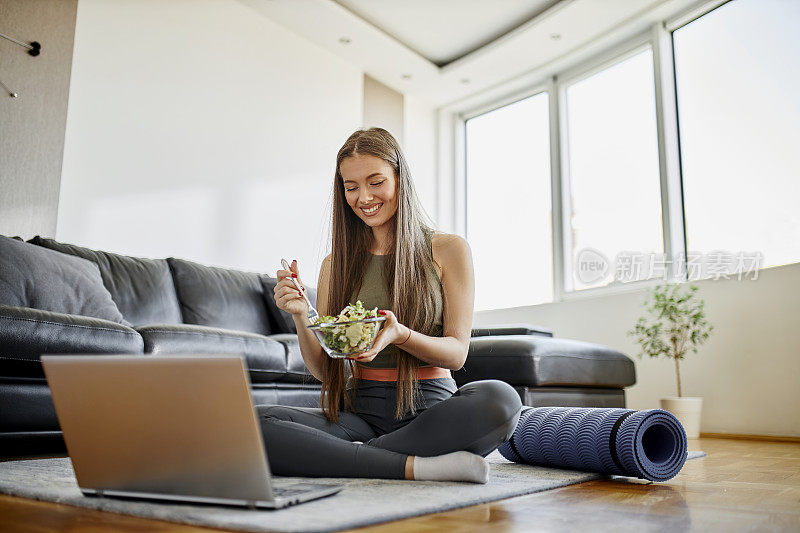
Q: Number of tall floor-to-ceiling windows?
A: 3